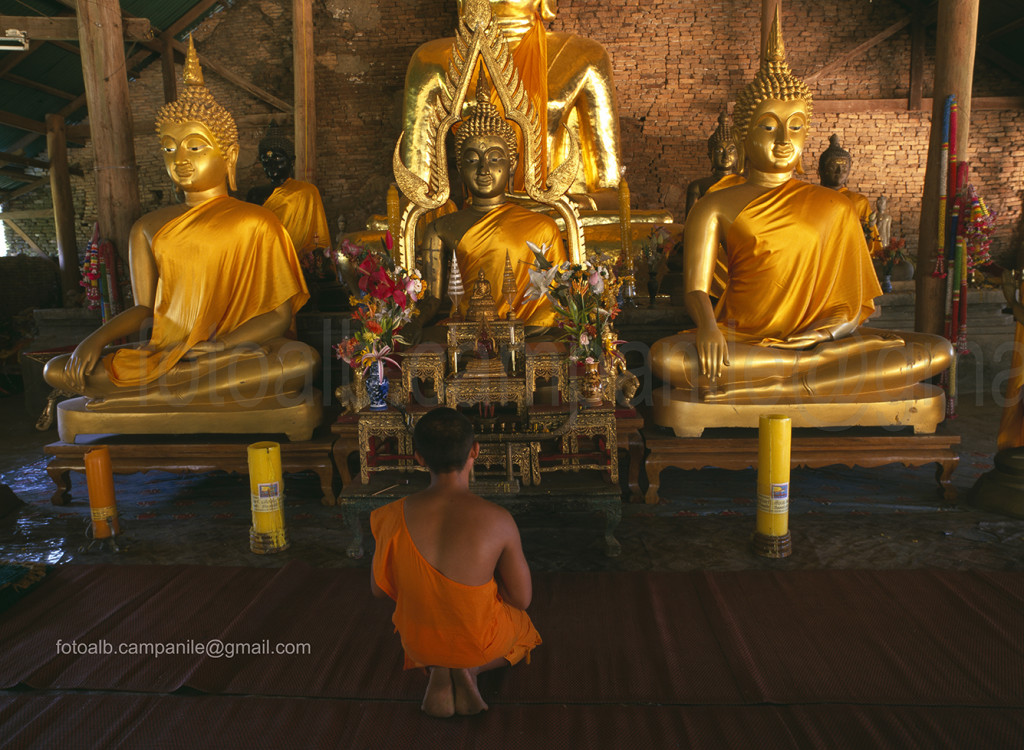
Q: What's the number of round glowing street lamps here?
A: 0